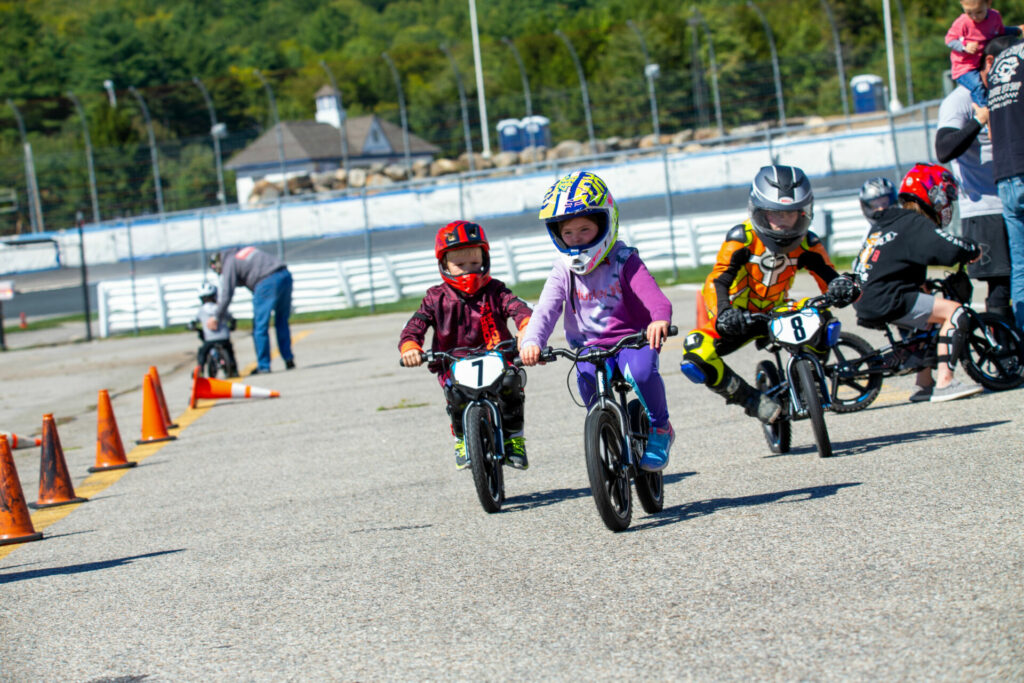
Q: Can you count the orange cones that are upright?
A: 5